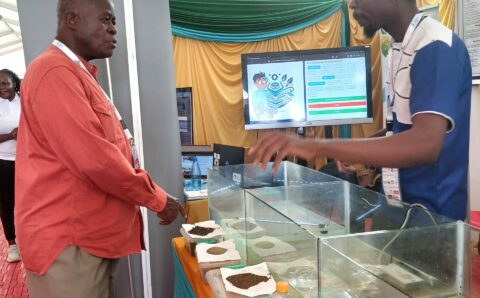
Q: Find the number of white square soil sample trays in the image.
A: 3